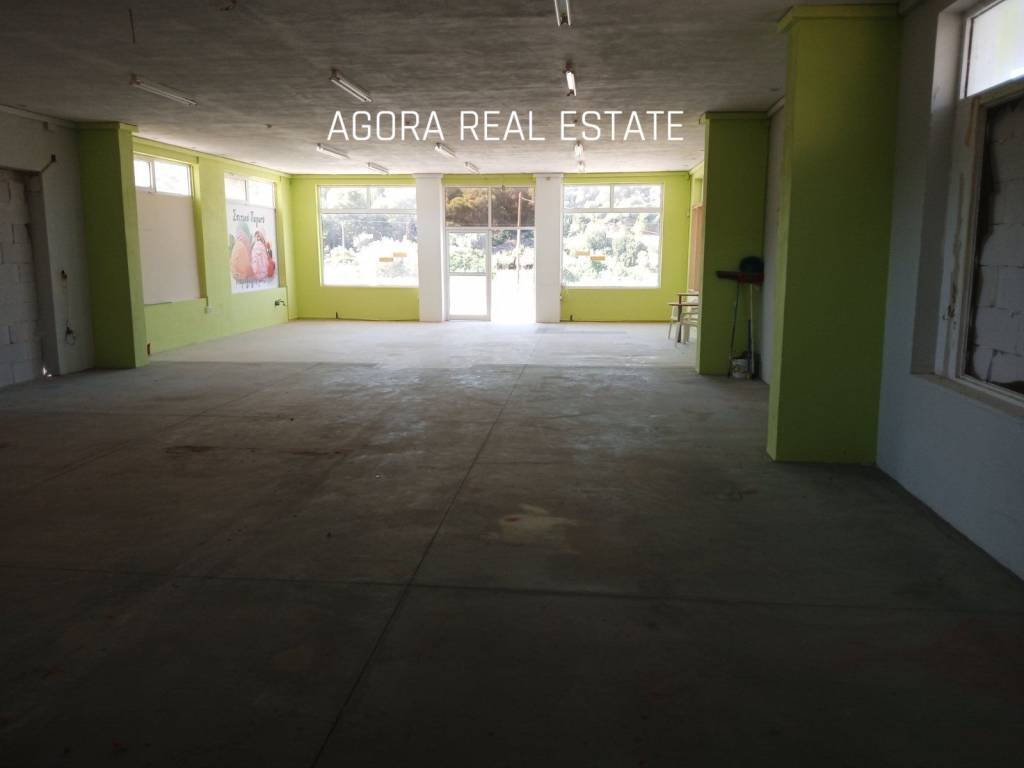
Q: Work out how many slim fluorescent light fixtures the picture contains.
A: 10